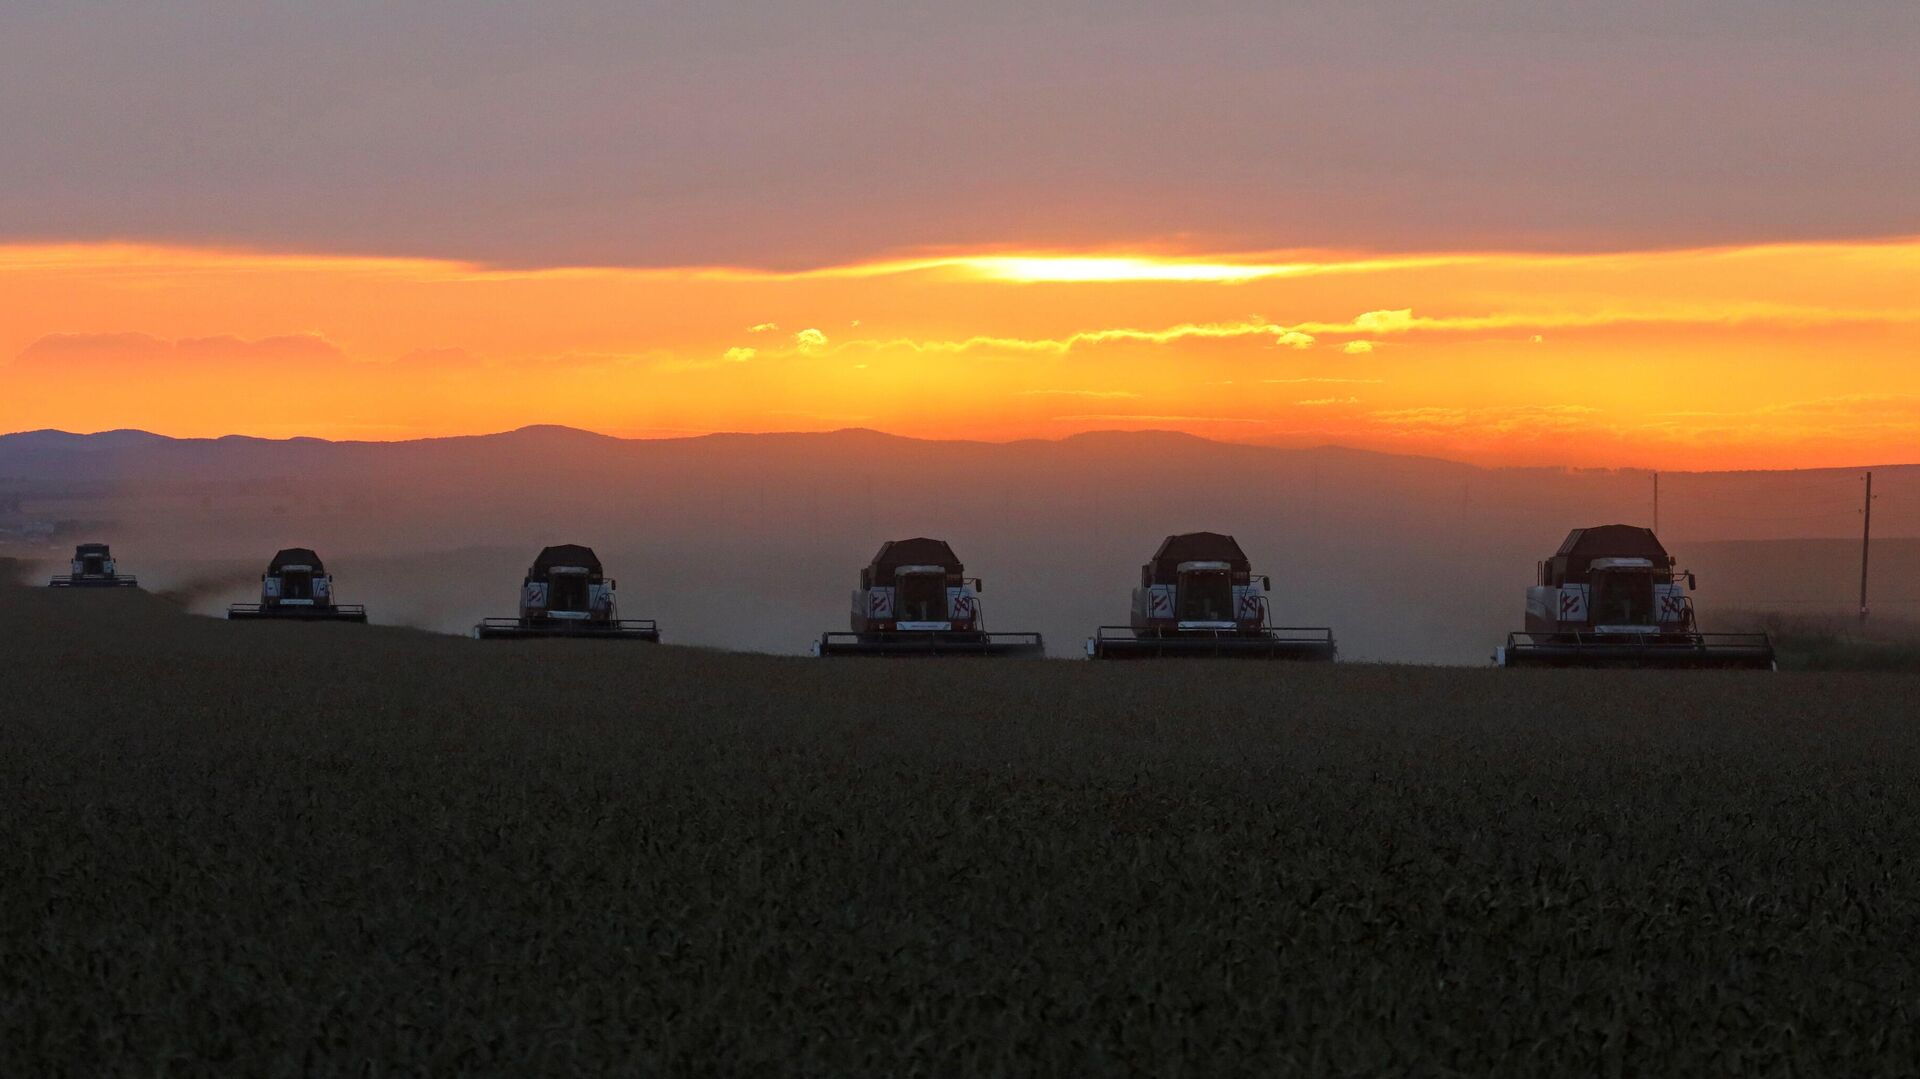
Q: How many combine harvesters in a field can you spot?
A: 6